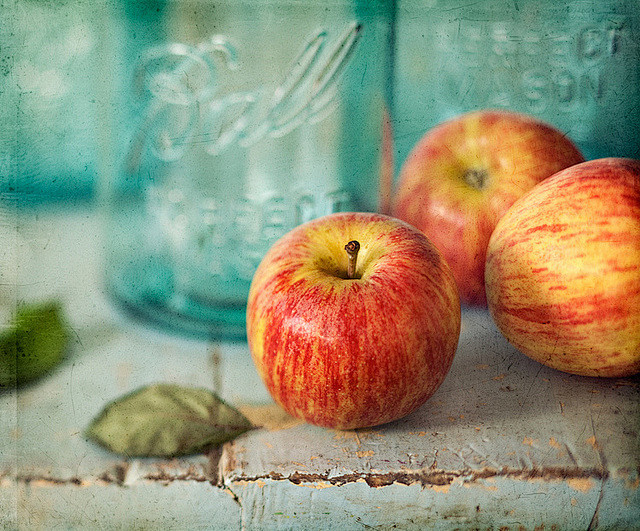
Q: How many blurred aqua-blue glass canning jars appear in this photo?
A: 2